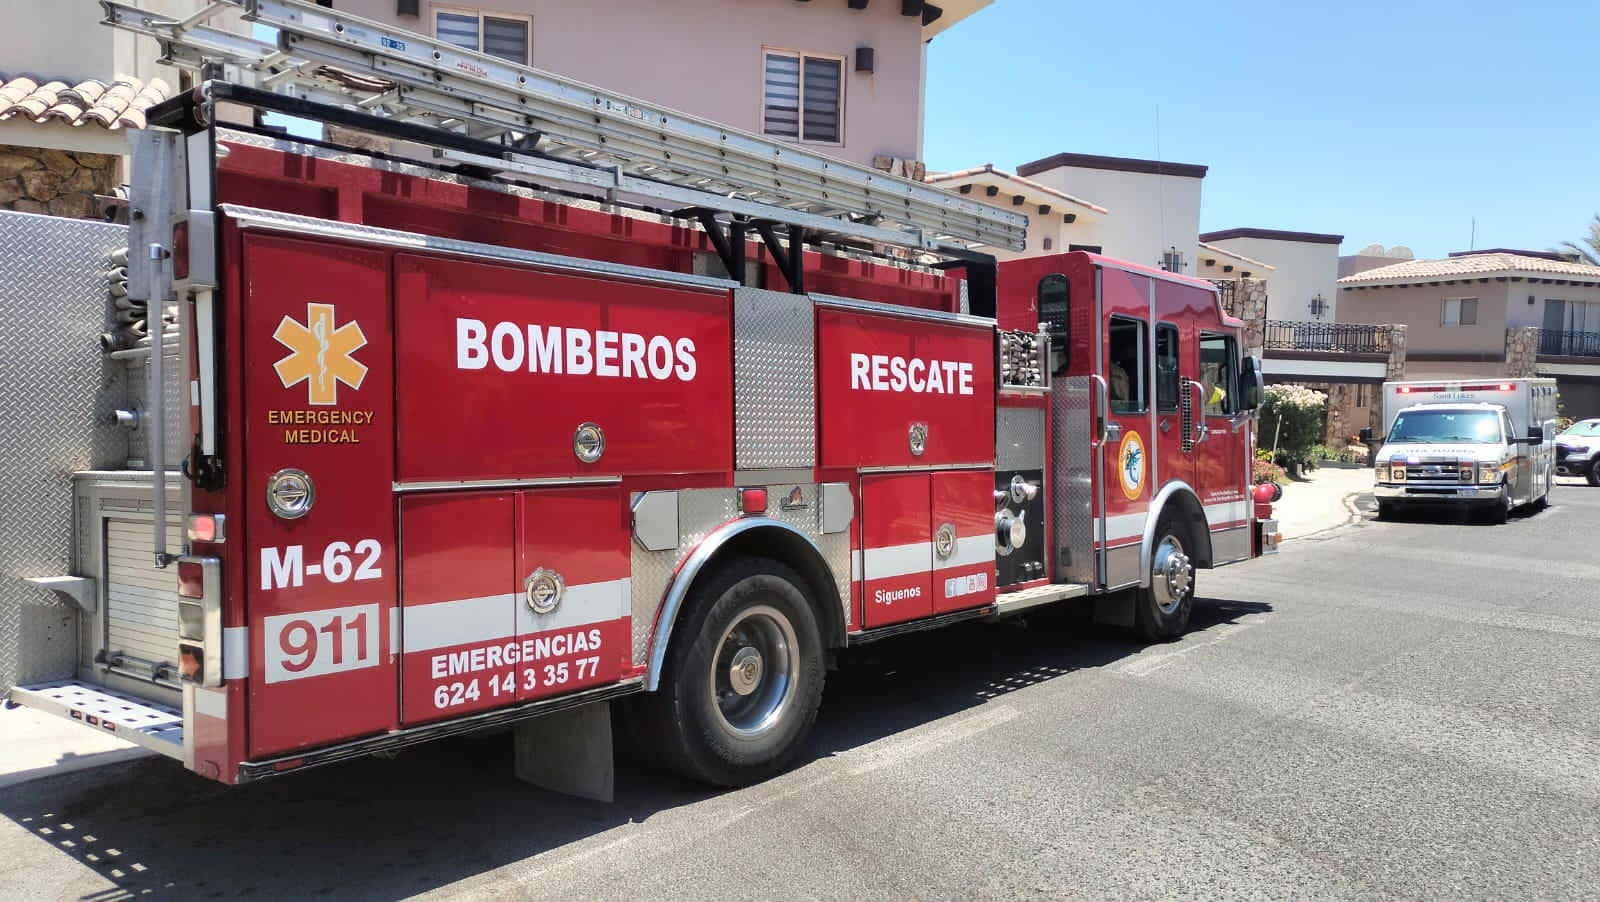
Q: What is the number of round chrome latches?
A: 5